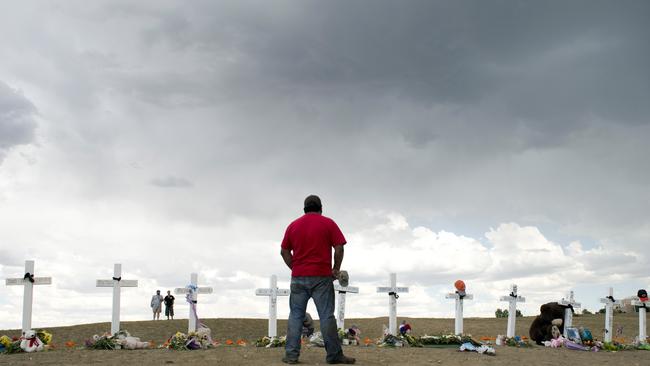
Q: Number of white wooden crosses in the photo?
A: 11